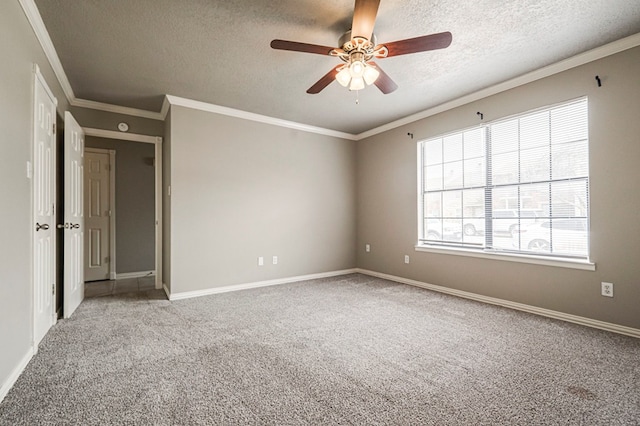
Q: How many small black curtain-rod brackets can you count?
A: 3